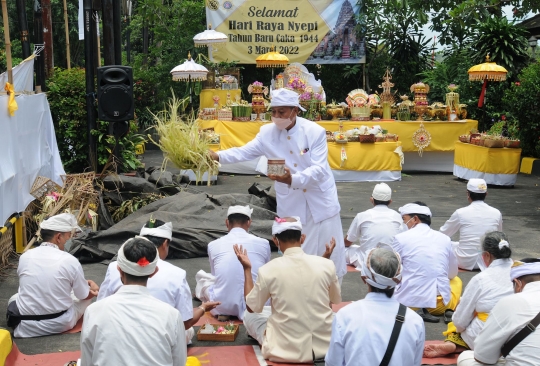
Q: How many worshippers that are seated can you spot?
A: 11